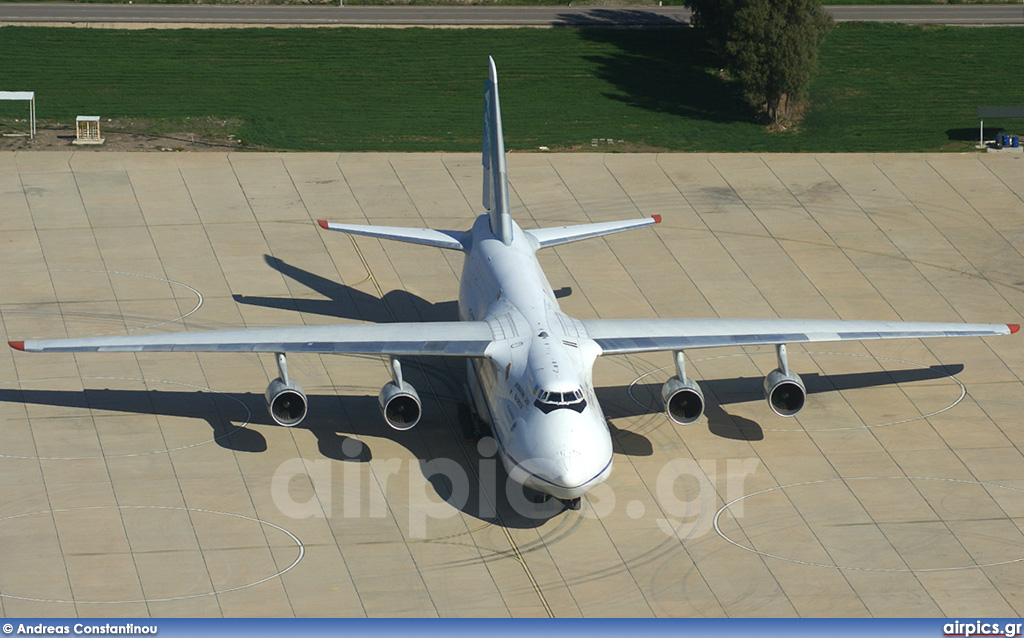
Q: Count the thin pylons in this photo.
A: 4